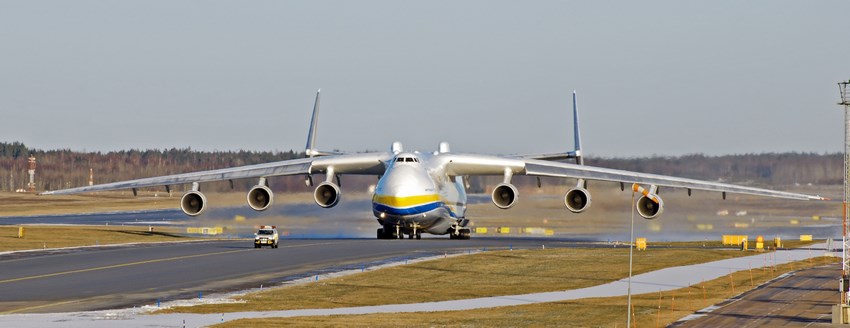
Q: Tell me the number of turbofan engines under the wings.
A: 6